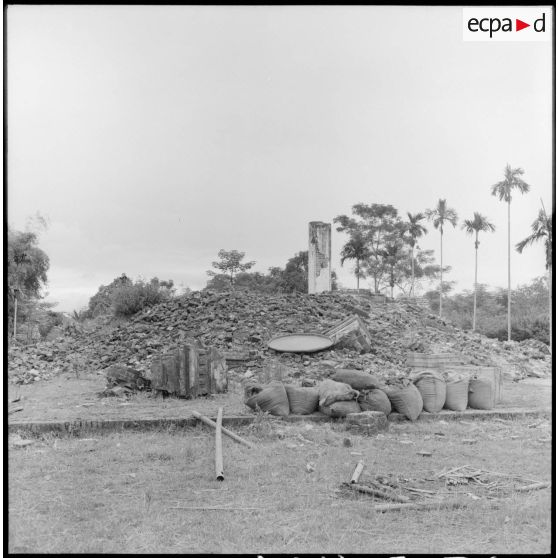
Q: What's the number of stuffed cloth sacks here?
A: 10